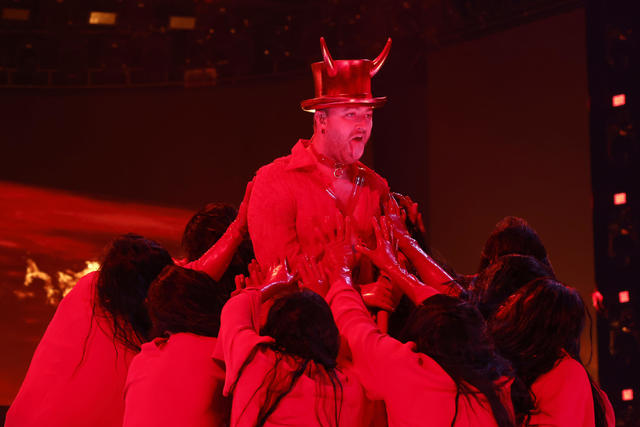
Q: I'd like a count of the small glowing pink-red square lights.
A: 4